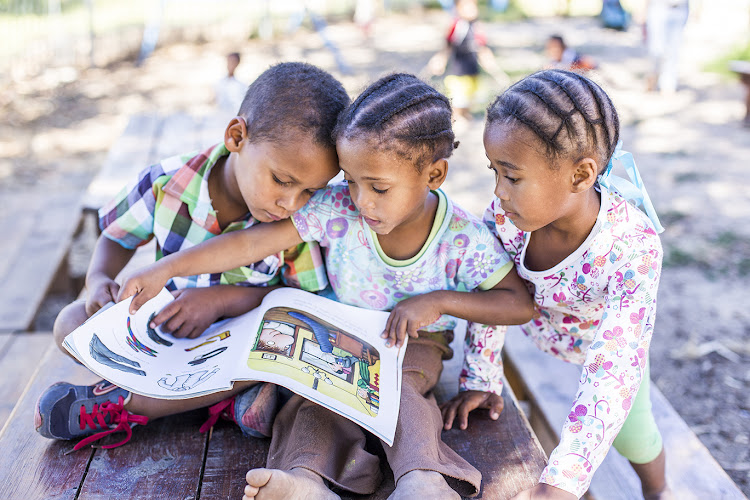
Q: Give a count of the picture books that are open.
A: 1